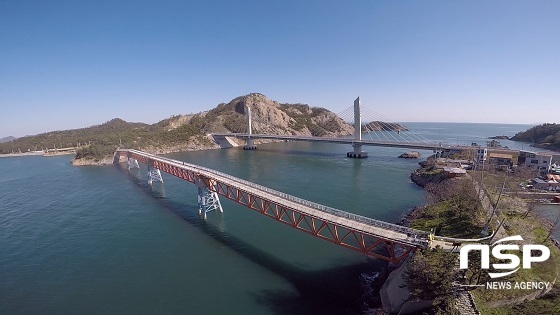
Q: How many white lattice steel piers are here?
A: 3